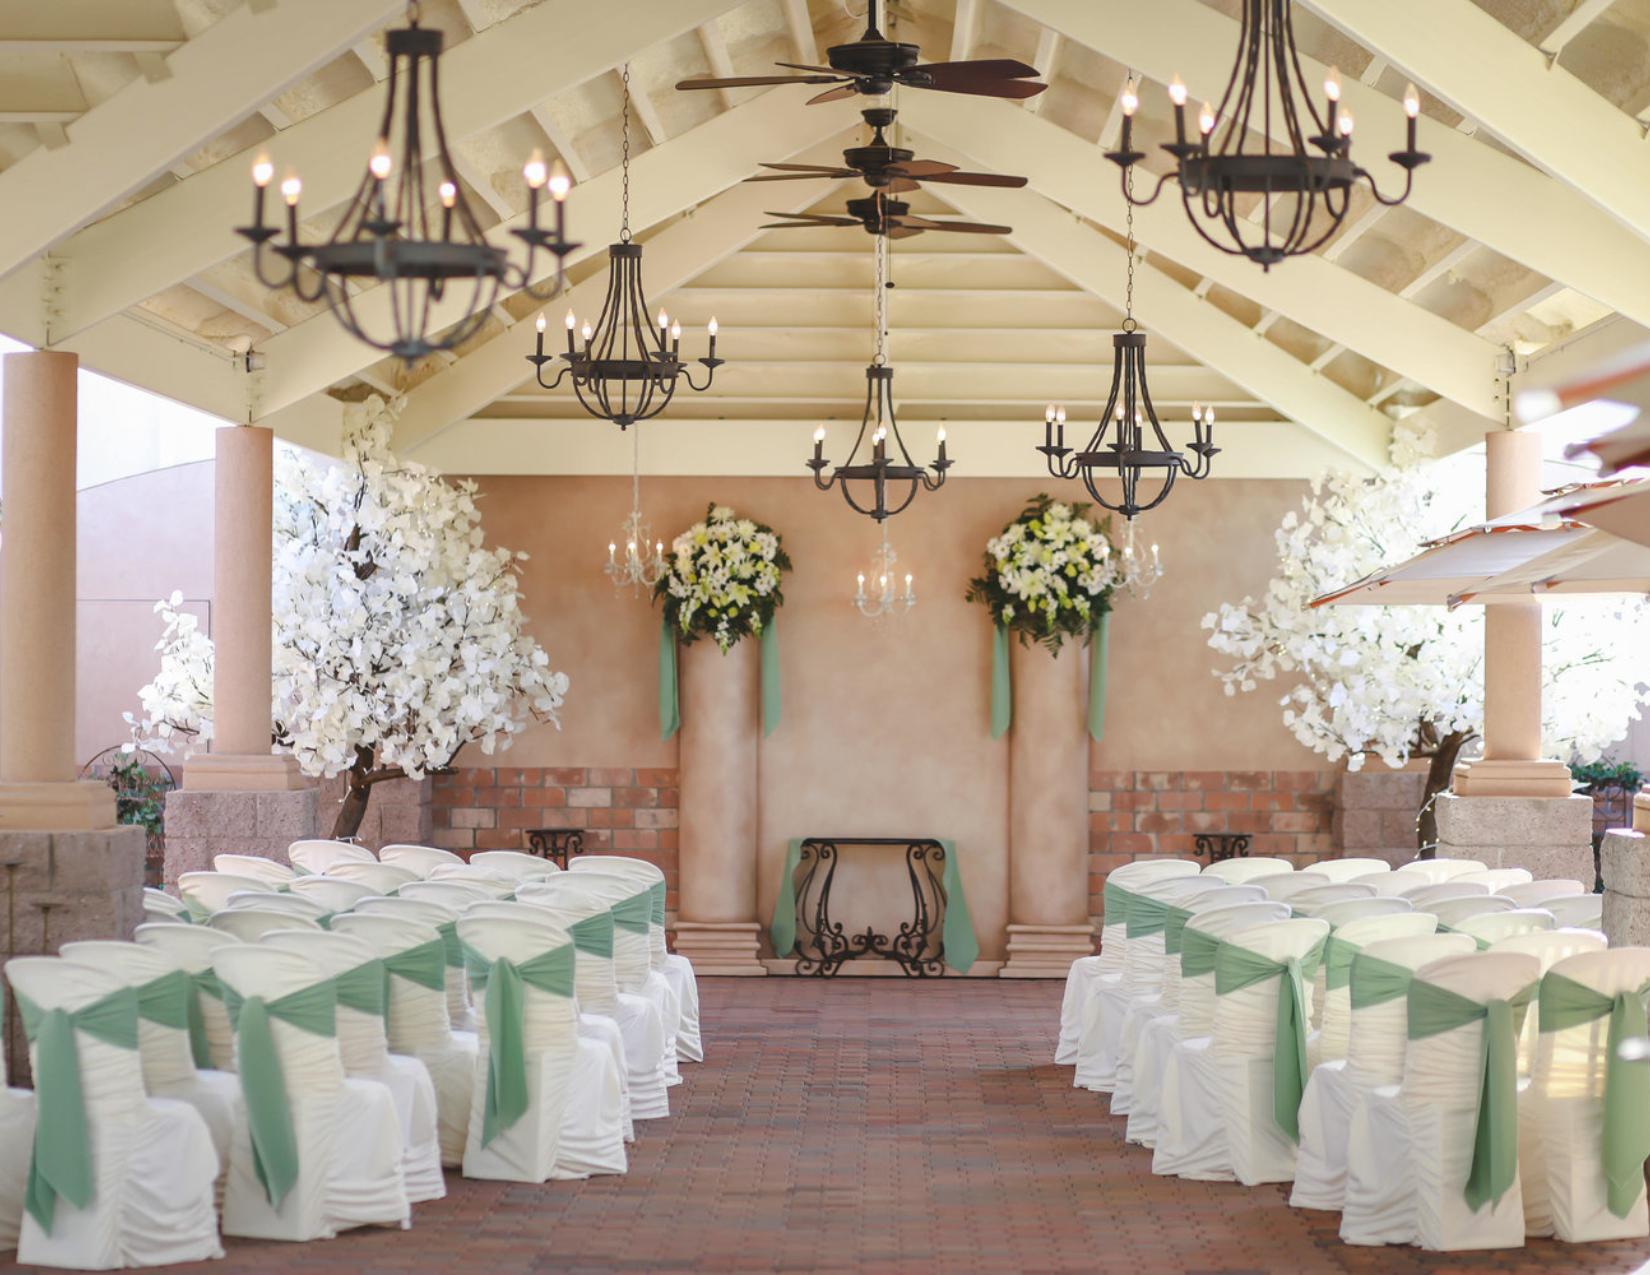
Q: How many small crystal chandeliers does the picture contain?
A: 3